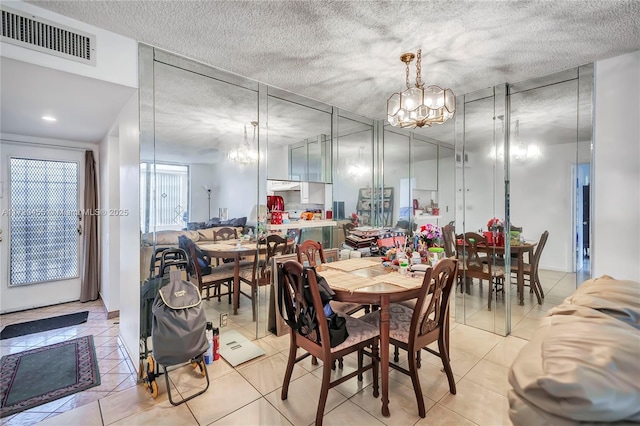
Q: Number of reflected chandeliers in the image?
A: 3